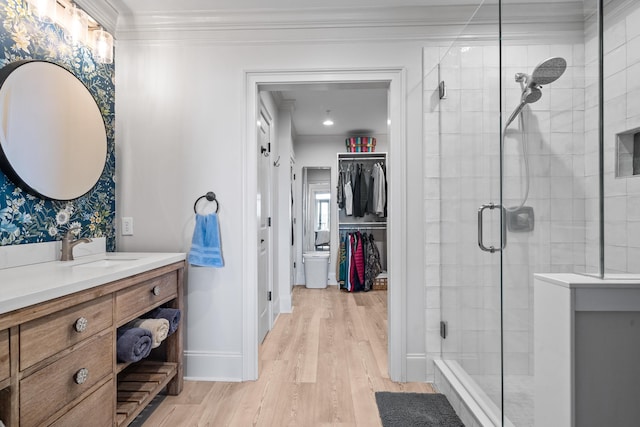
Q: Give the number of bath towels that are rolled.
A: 3